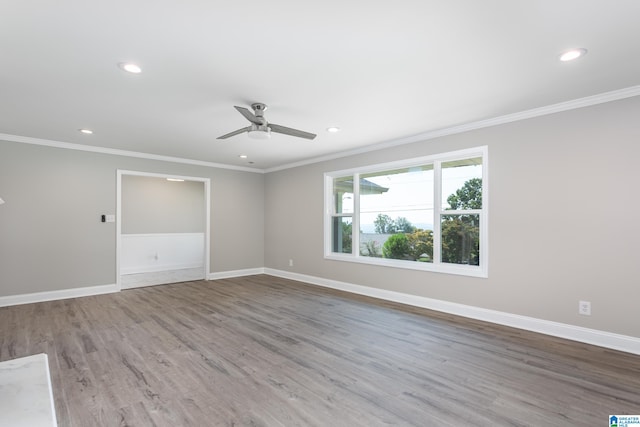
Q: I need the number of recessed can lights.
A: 5